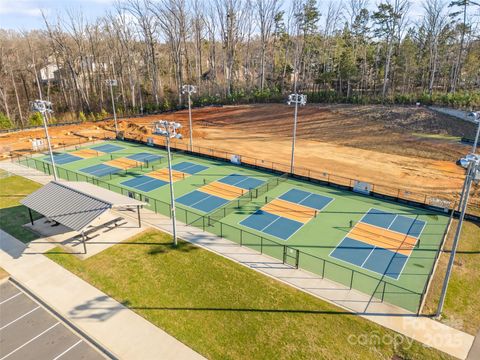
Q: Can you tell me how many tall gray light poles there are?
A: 7